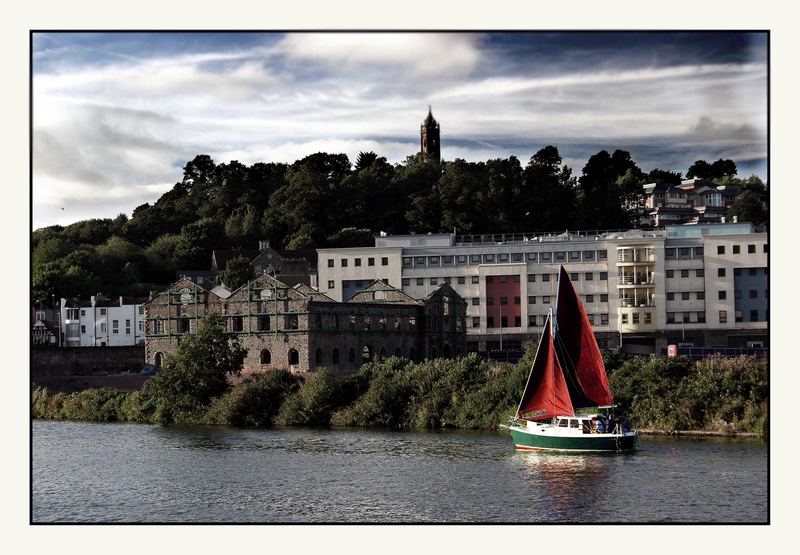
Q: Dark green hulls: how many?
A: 1